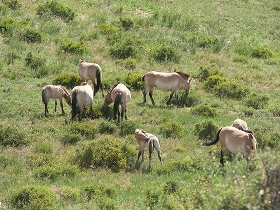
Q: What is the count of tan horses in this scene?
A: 8